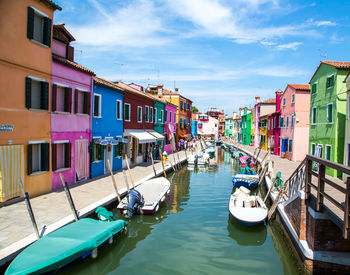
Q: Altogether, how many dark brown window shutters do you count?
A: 6